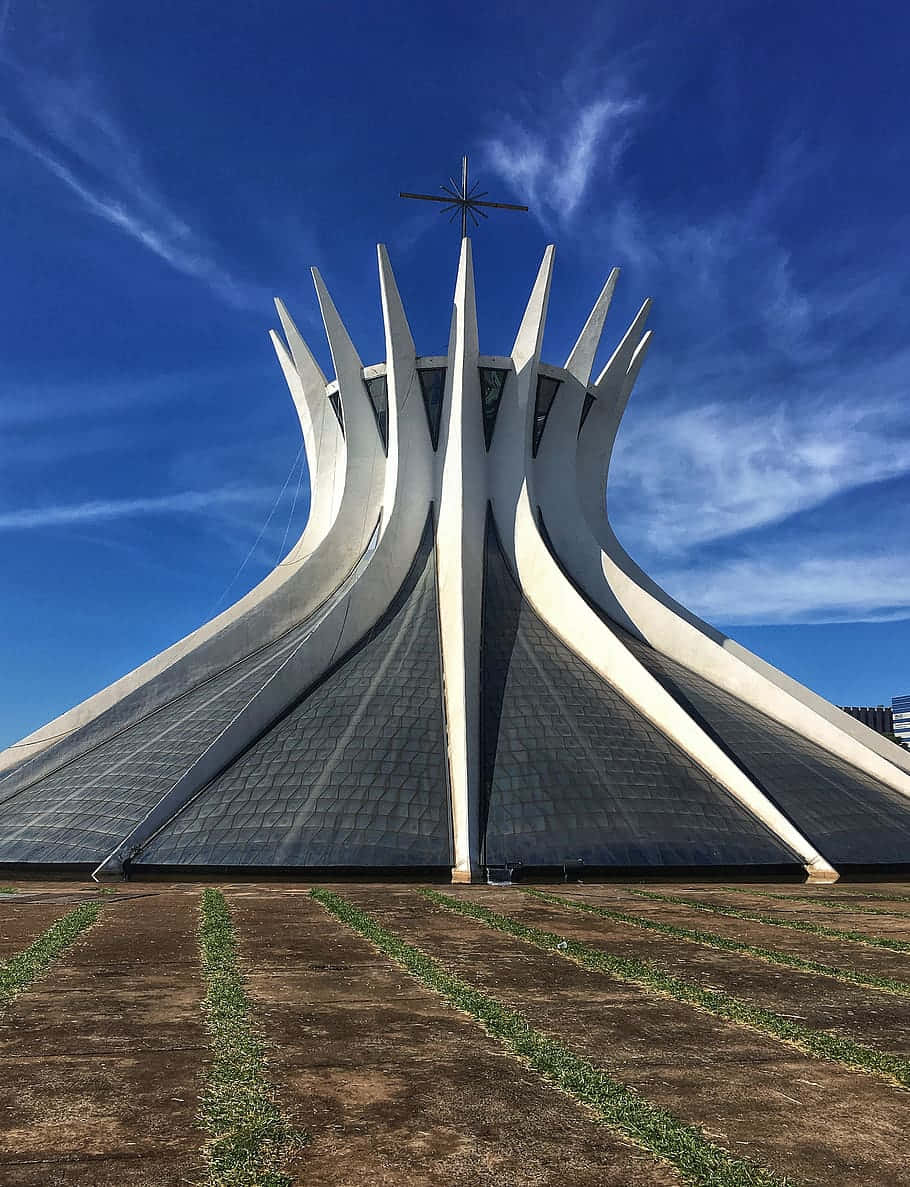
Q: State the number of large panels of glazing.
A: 4